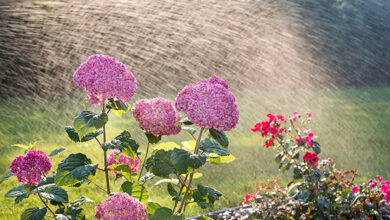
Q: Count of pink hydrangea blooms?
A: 6